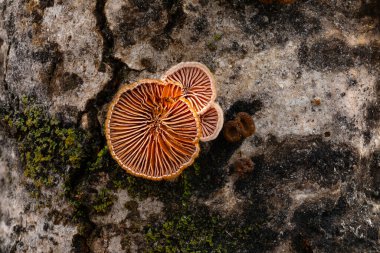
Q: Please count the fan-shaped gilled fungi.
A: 3